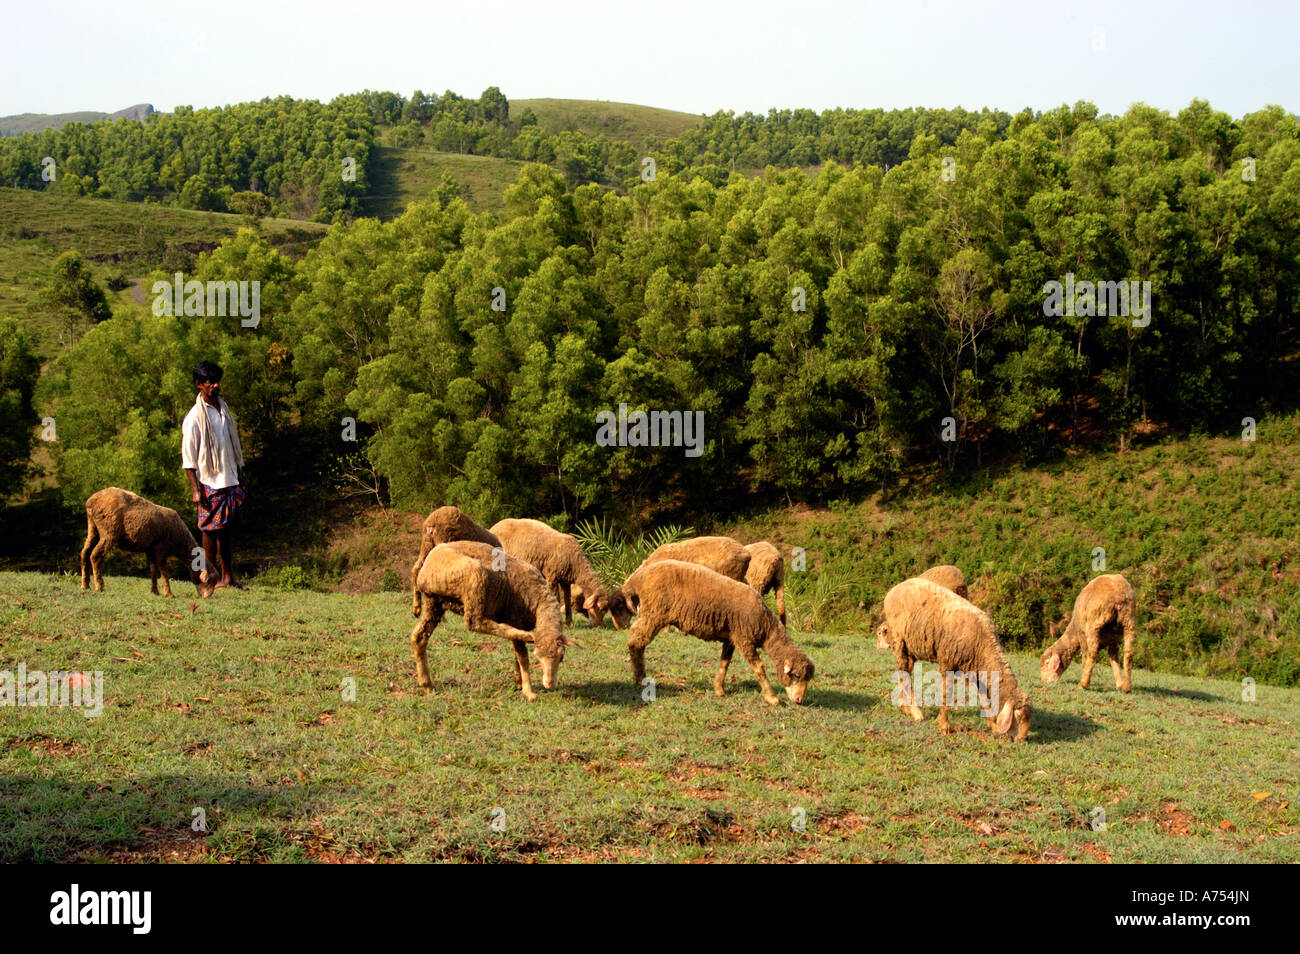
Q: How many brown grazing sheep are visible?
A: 10